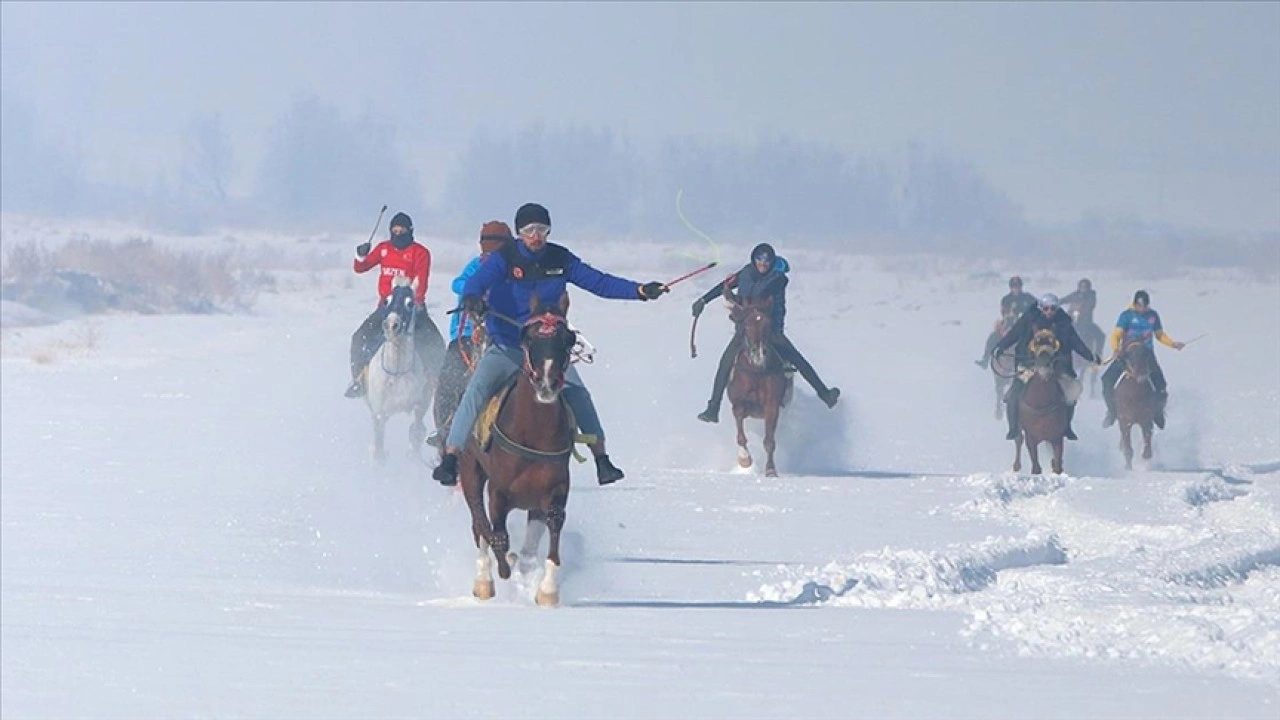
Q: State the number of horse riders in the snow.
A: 8